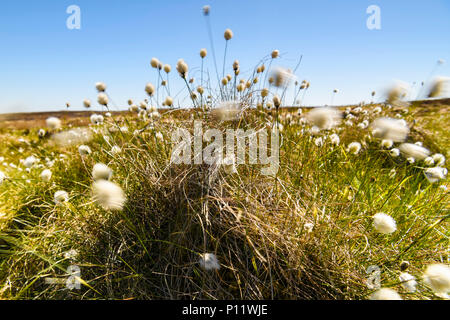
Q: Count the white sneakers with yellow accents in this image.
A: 0